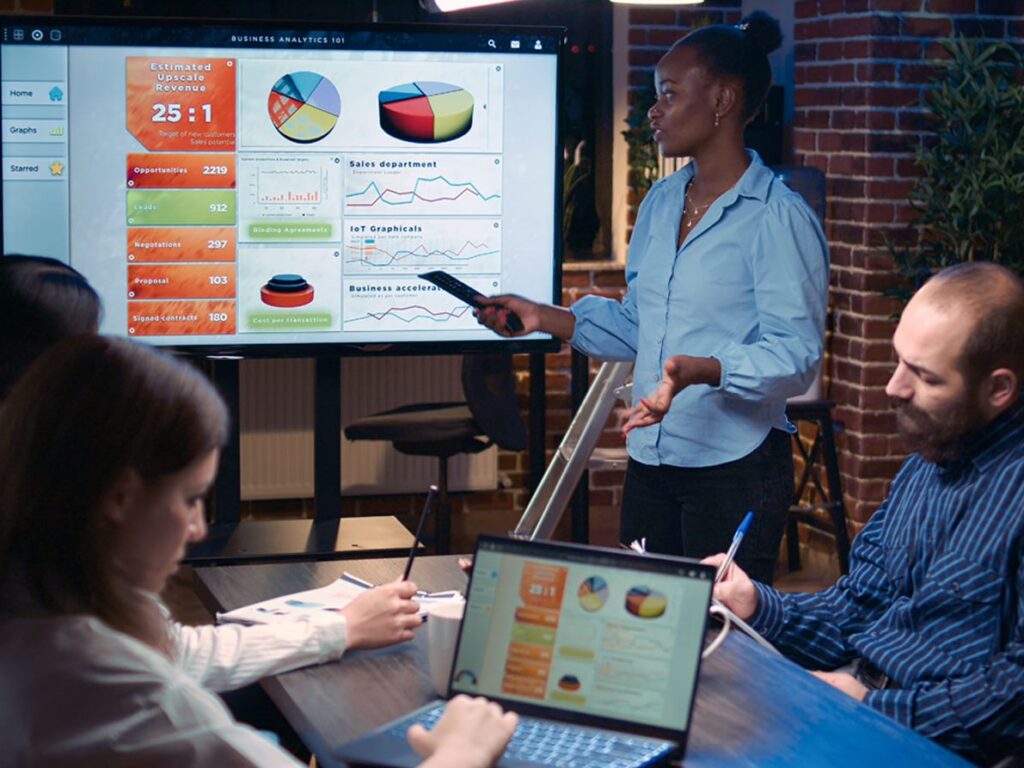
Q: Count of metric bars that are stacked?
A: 5